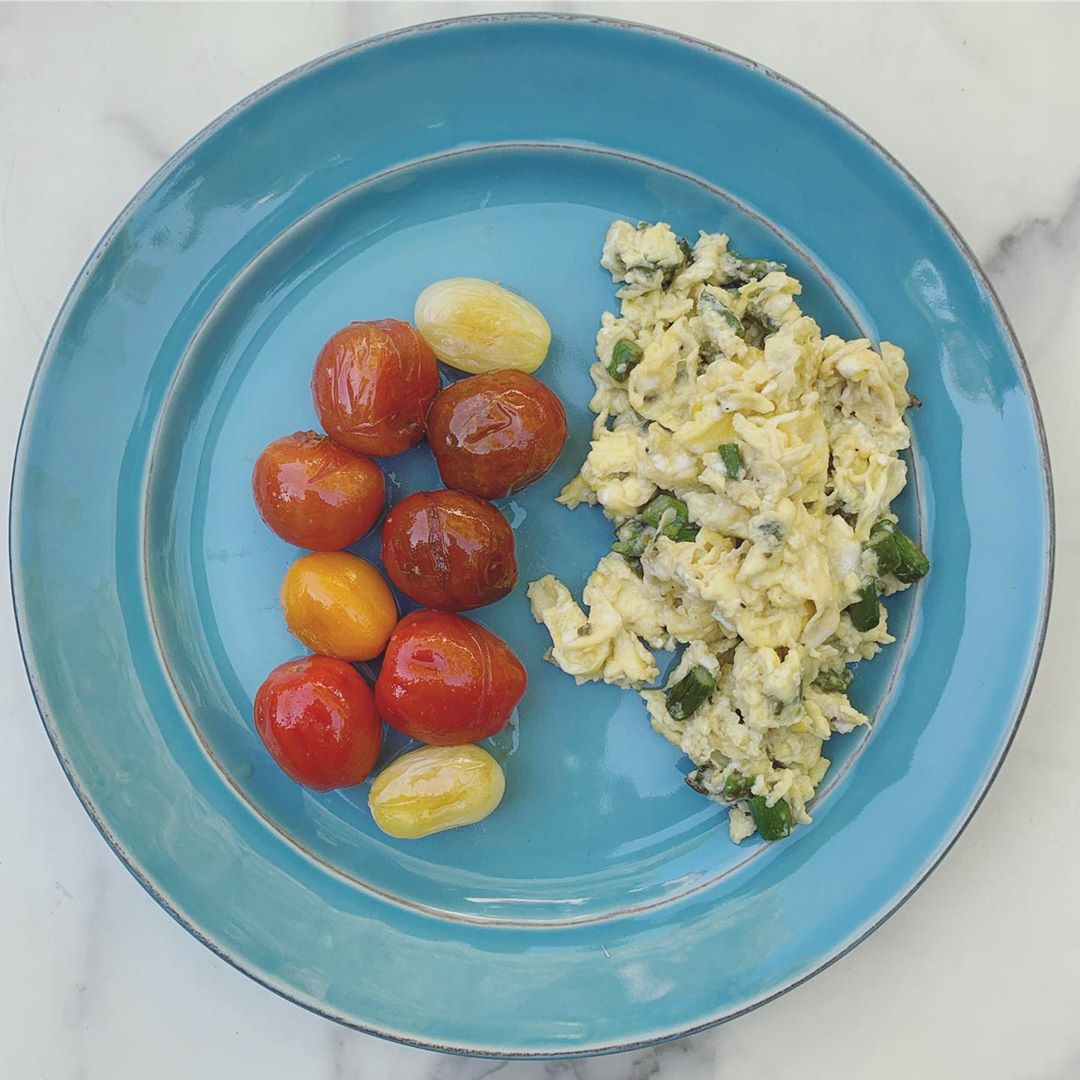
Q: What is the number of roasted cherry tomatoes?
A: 9